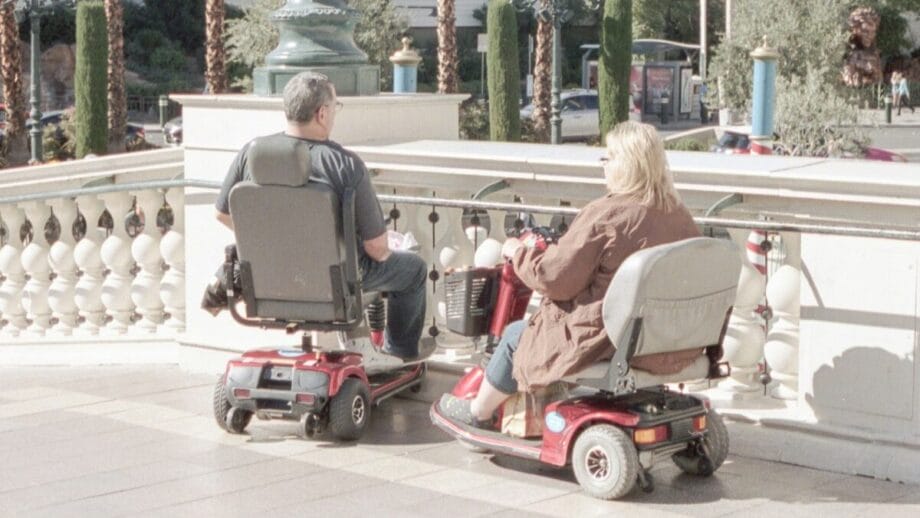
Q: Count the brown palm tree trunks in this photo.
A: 5